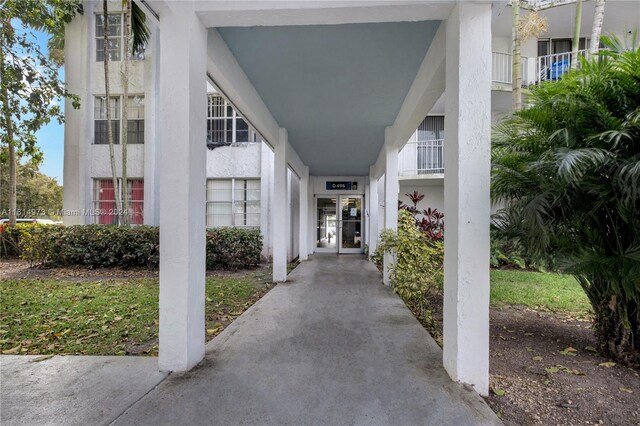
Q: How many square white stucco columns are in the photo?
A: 6